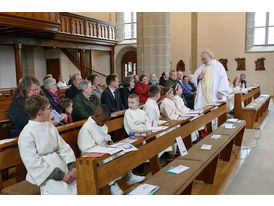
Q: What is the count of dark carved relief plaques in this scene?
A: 4